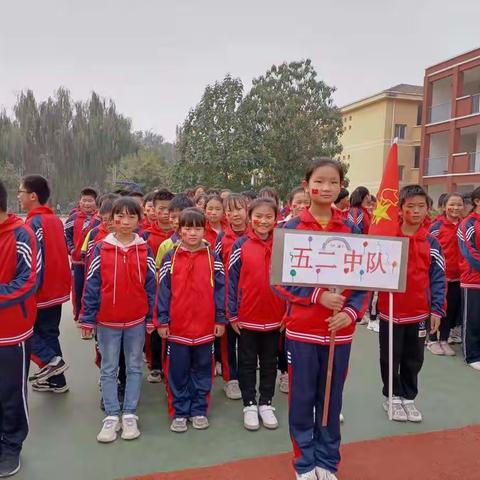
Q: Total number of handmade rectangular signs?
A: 1